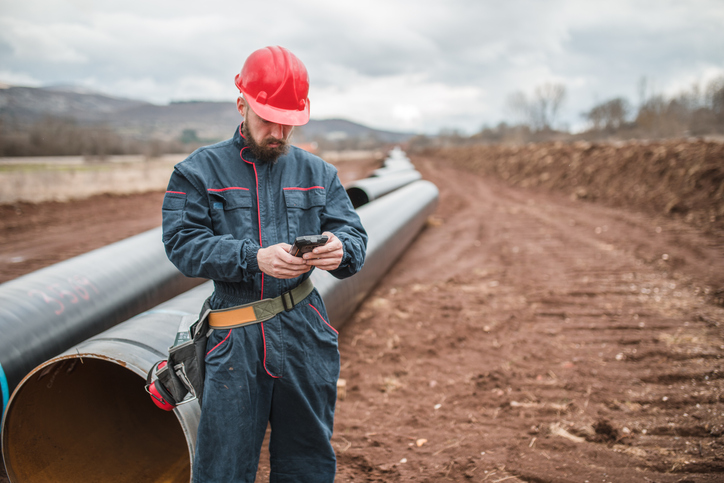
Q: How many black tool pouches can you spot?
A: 1